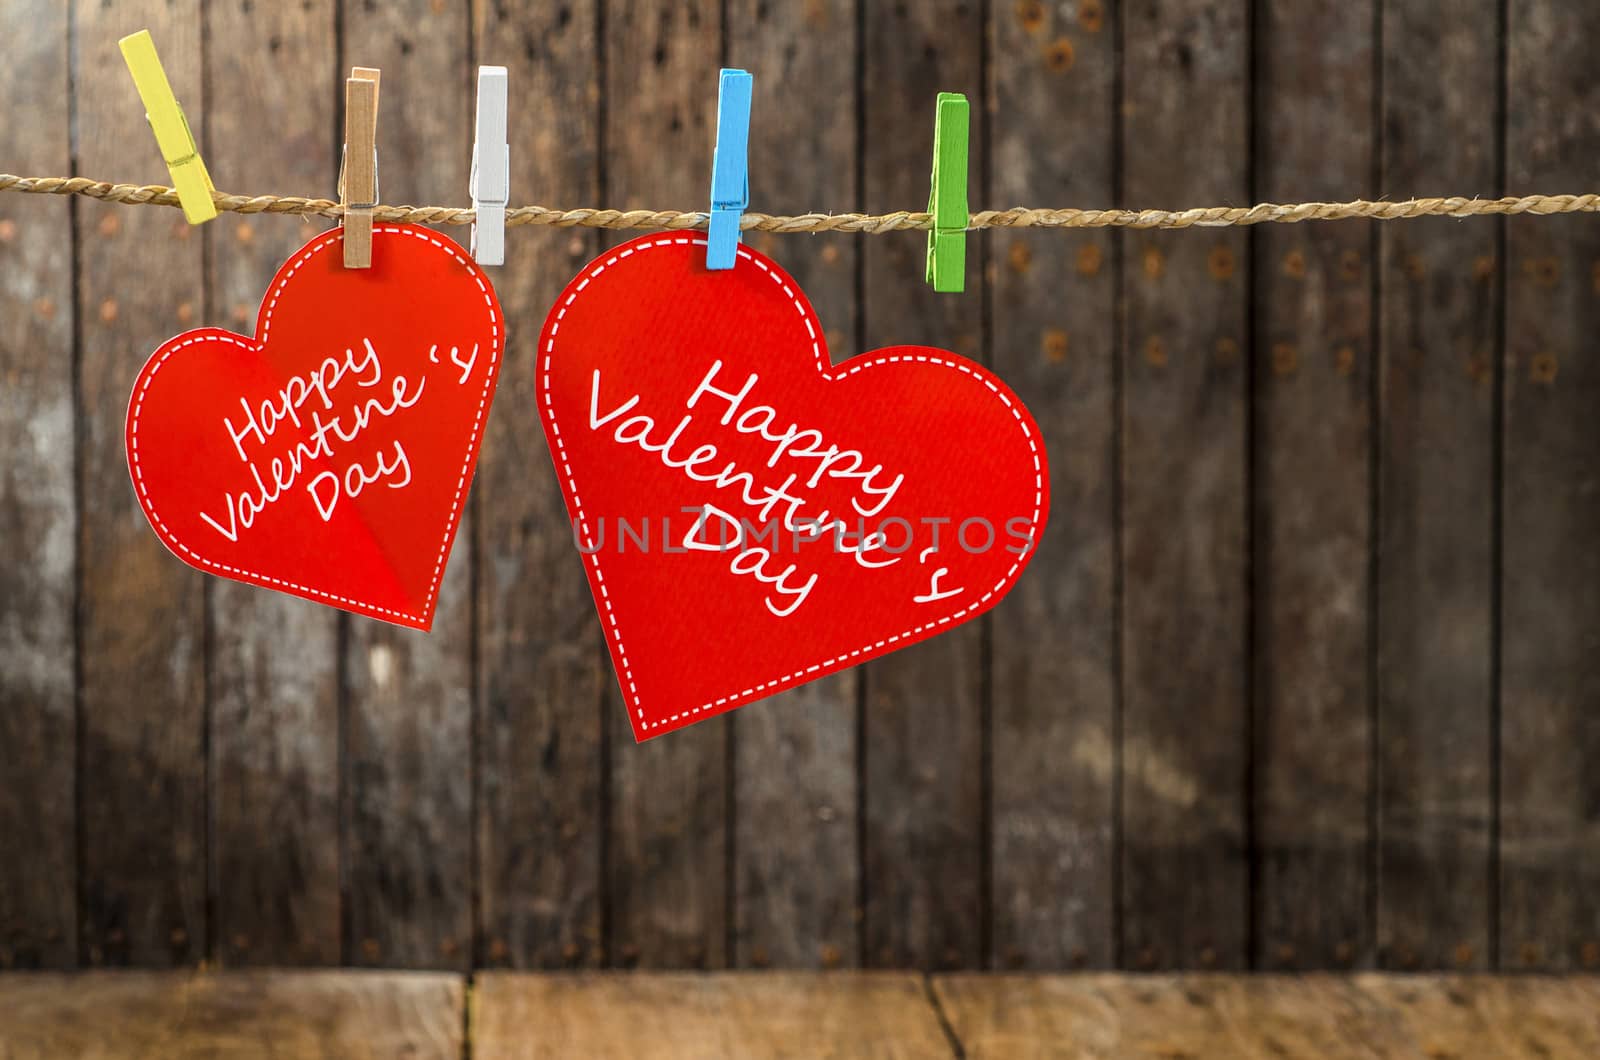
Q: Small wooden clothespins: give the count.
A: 5